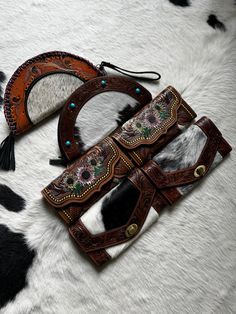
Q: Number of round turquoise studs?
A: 4